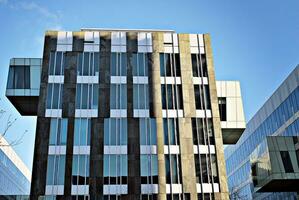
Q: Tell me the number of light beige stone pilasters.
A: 3